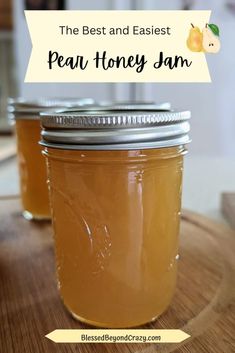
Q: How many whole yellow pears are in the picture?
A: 1